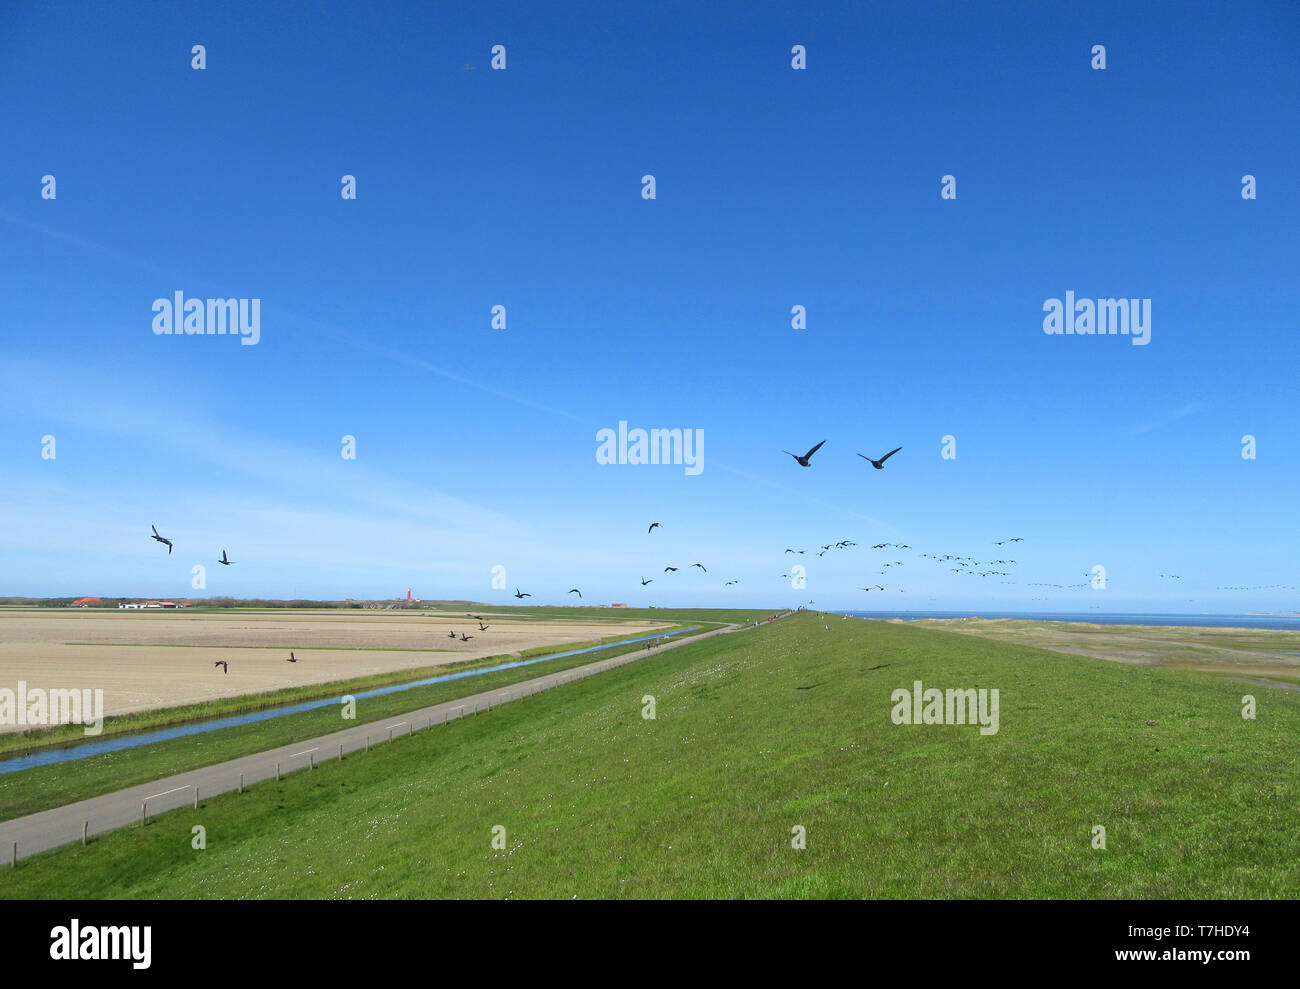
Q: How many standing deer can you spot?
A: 0